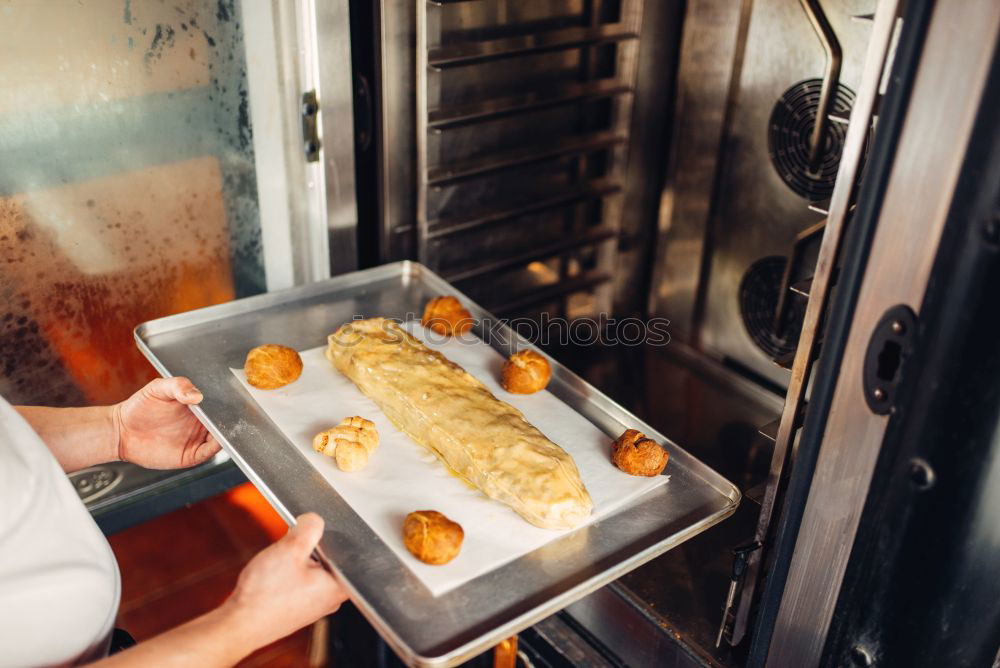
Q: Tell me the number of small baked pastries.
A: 6